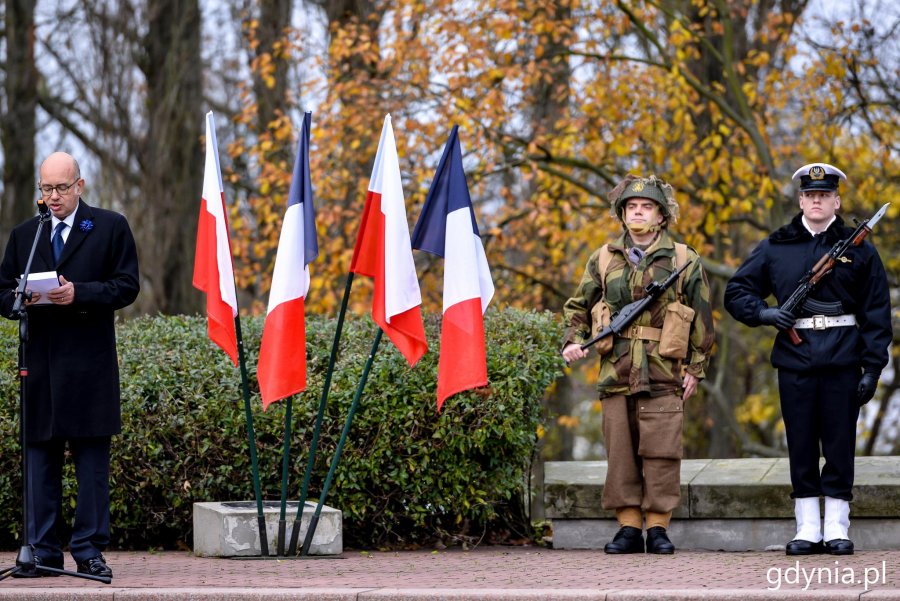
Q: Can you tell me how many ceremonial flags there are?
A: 4